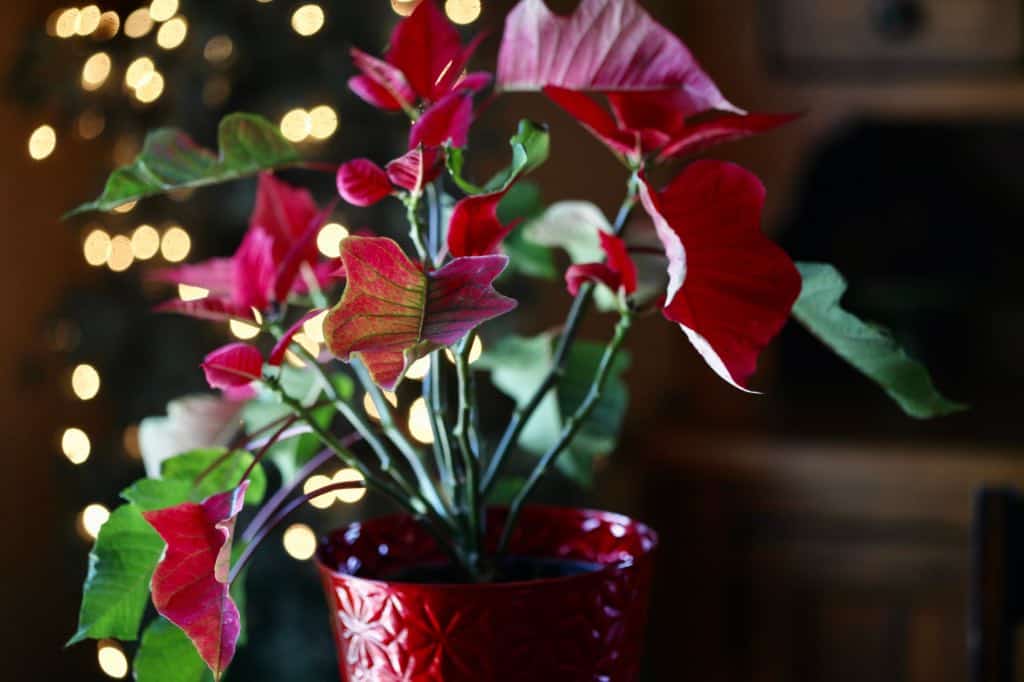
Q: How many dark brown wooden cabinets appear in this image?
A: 1